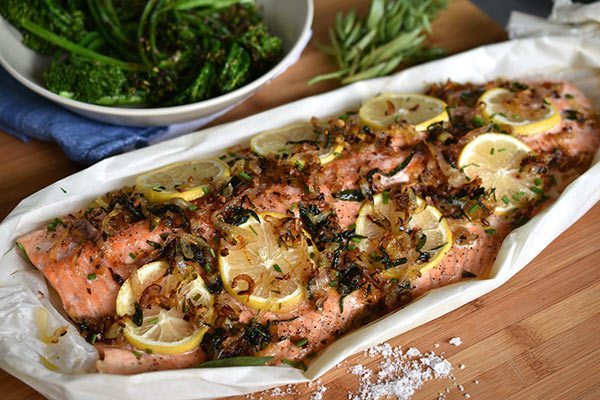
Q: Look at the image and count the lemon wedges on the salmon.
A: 8